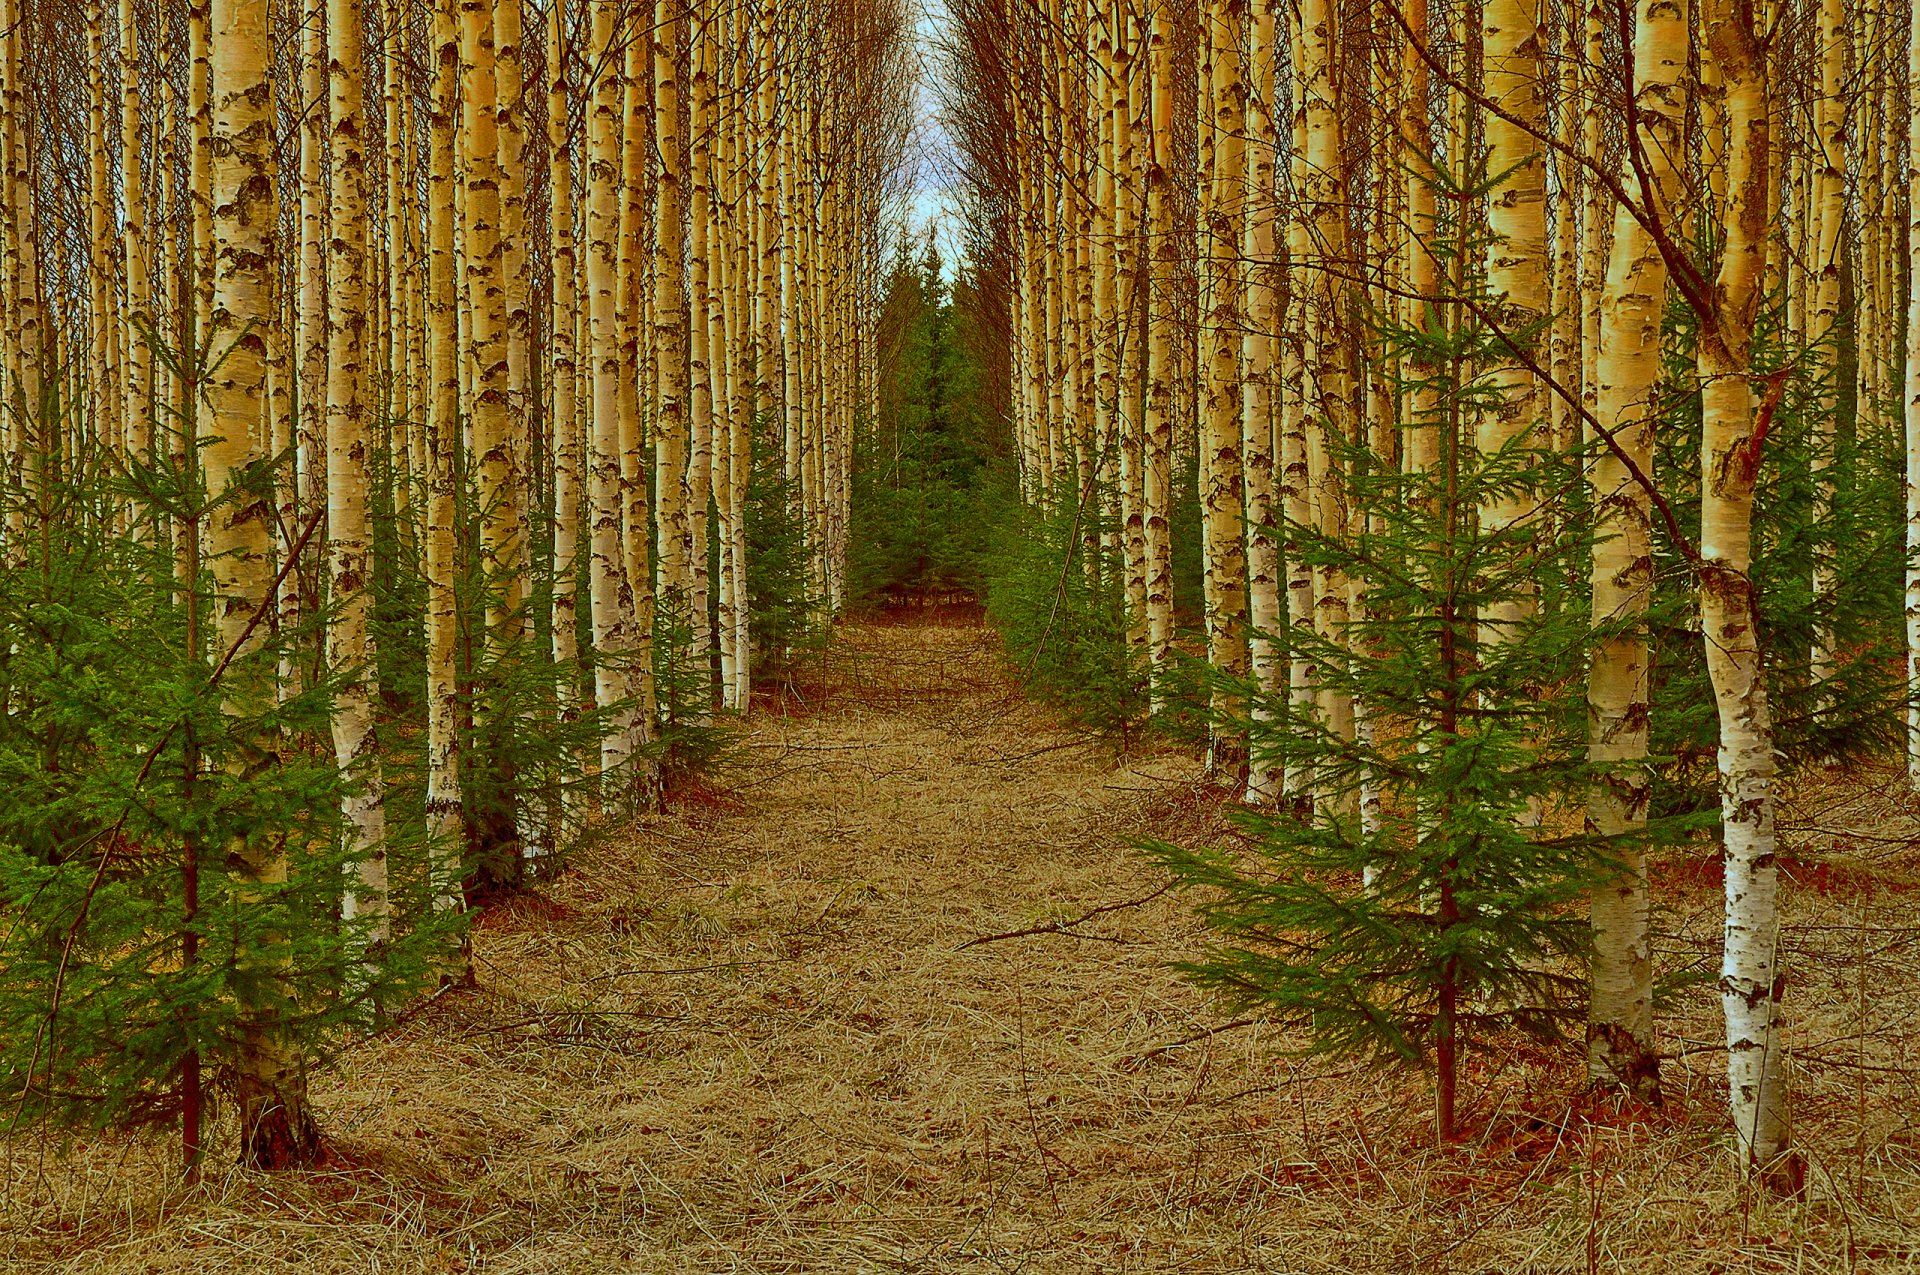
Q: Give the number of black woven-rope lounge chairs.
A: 0